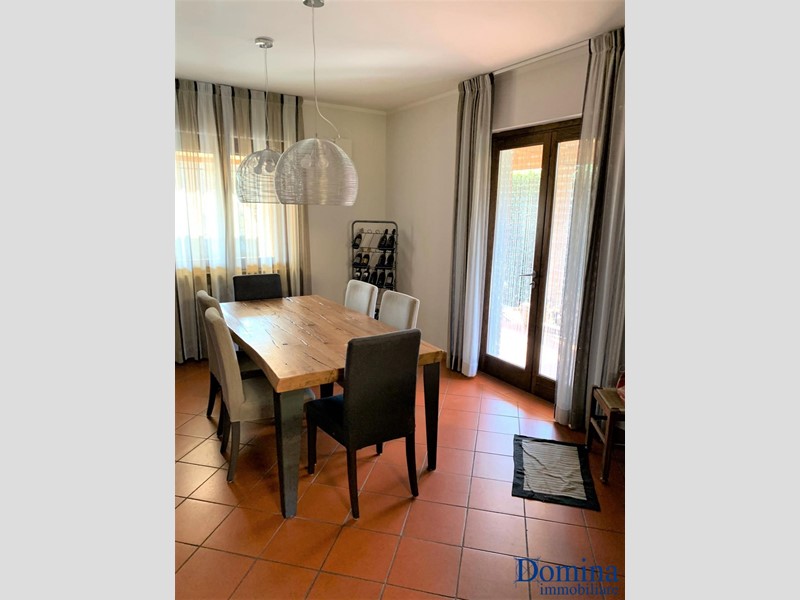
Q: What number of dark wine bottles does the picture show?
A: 12